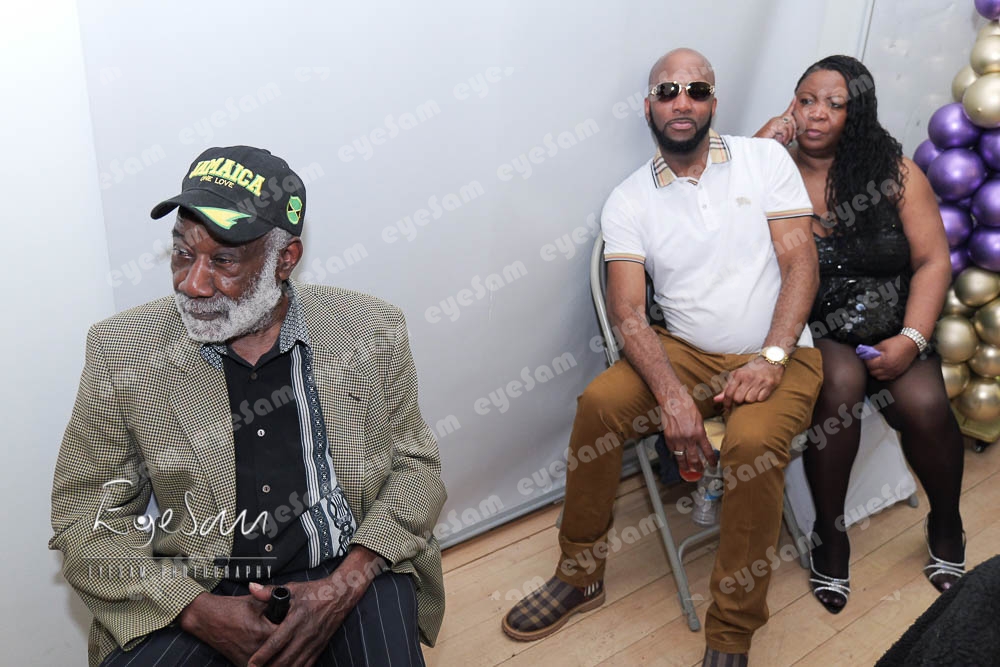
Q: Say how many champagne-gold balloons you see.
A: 11